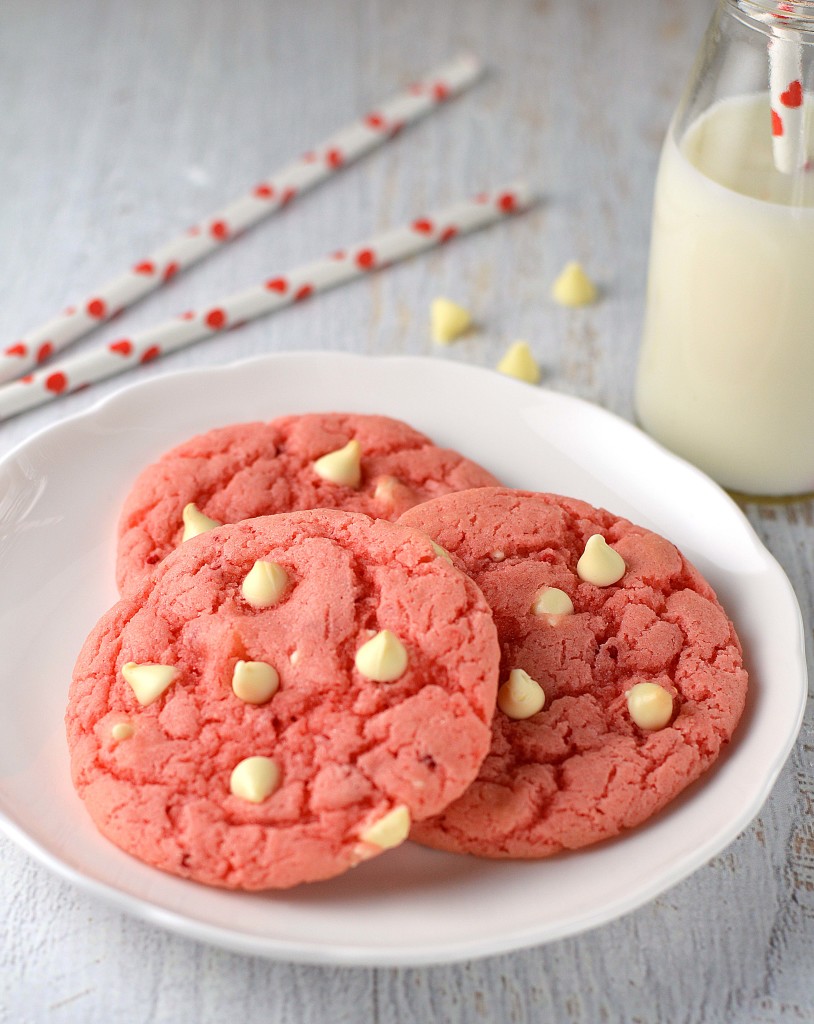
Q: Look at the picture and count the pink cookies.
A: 3